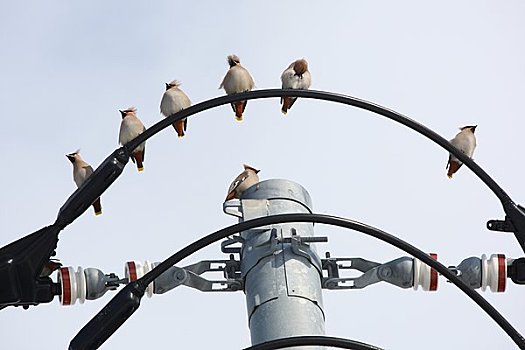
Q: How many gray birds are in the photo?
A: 7